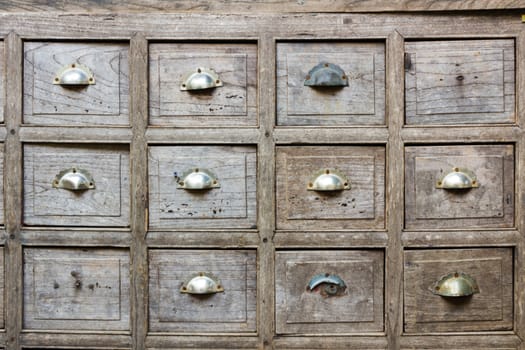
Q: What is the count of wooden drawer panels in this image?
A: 12